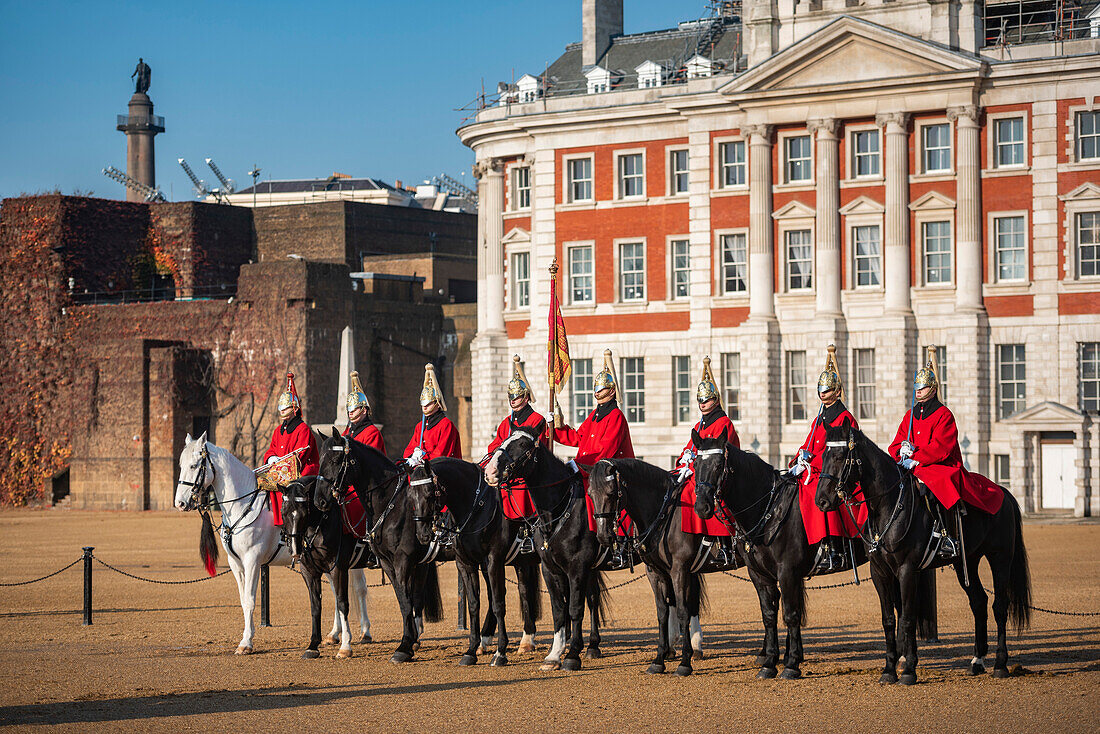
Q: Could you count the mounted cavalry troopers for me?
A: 8